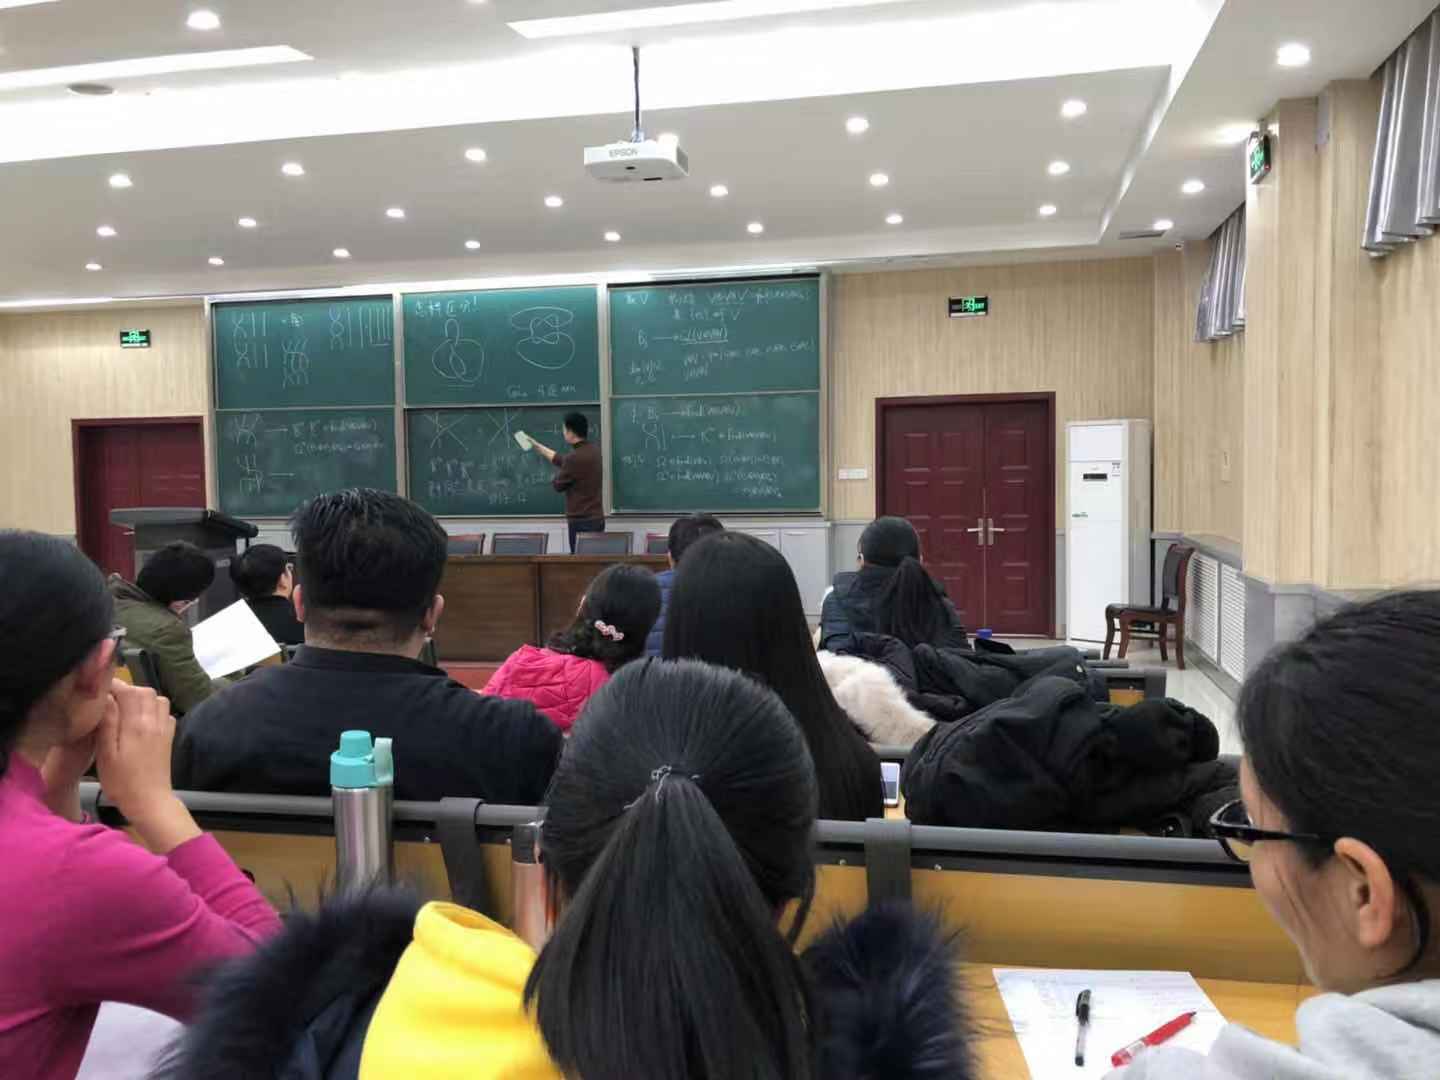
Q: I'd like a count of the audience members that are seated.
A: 10